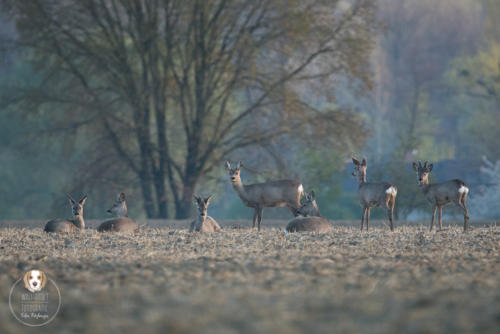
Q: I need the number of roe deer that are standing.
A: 3